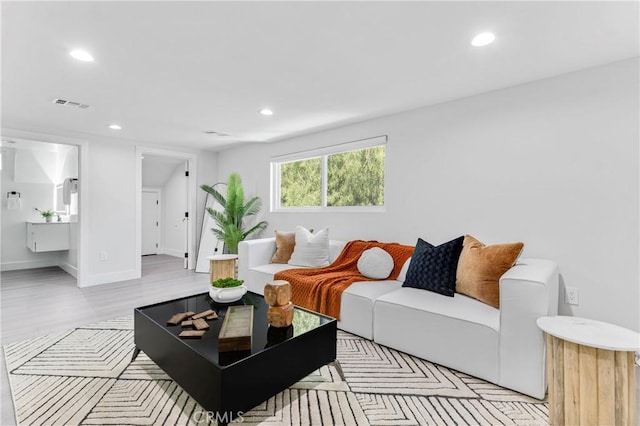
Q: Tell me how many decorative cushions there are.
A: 5